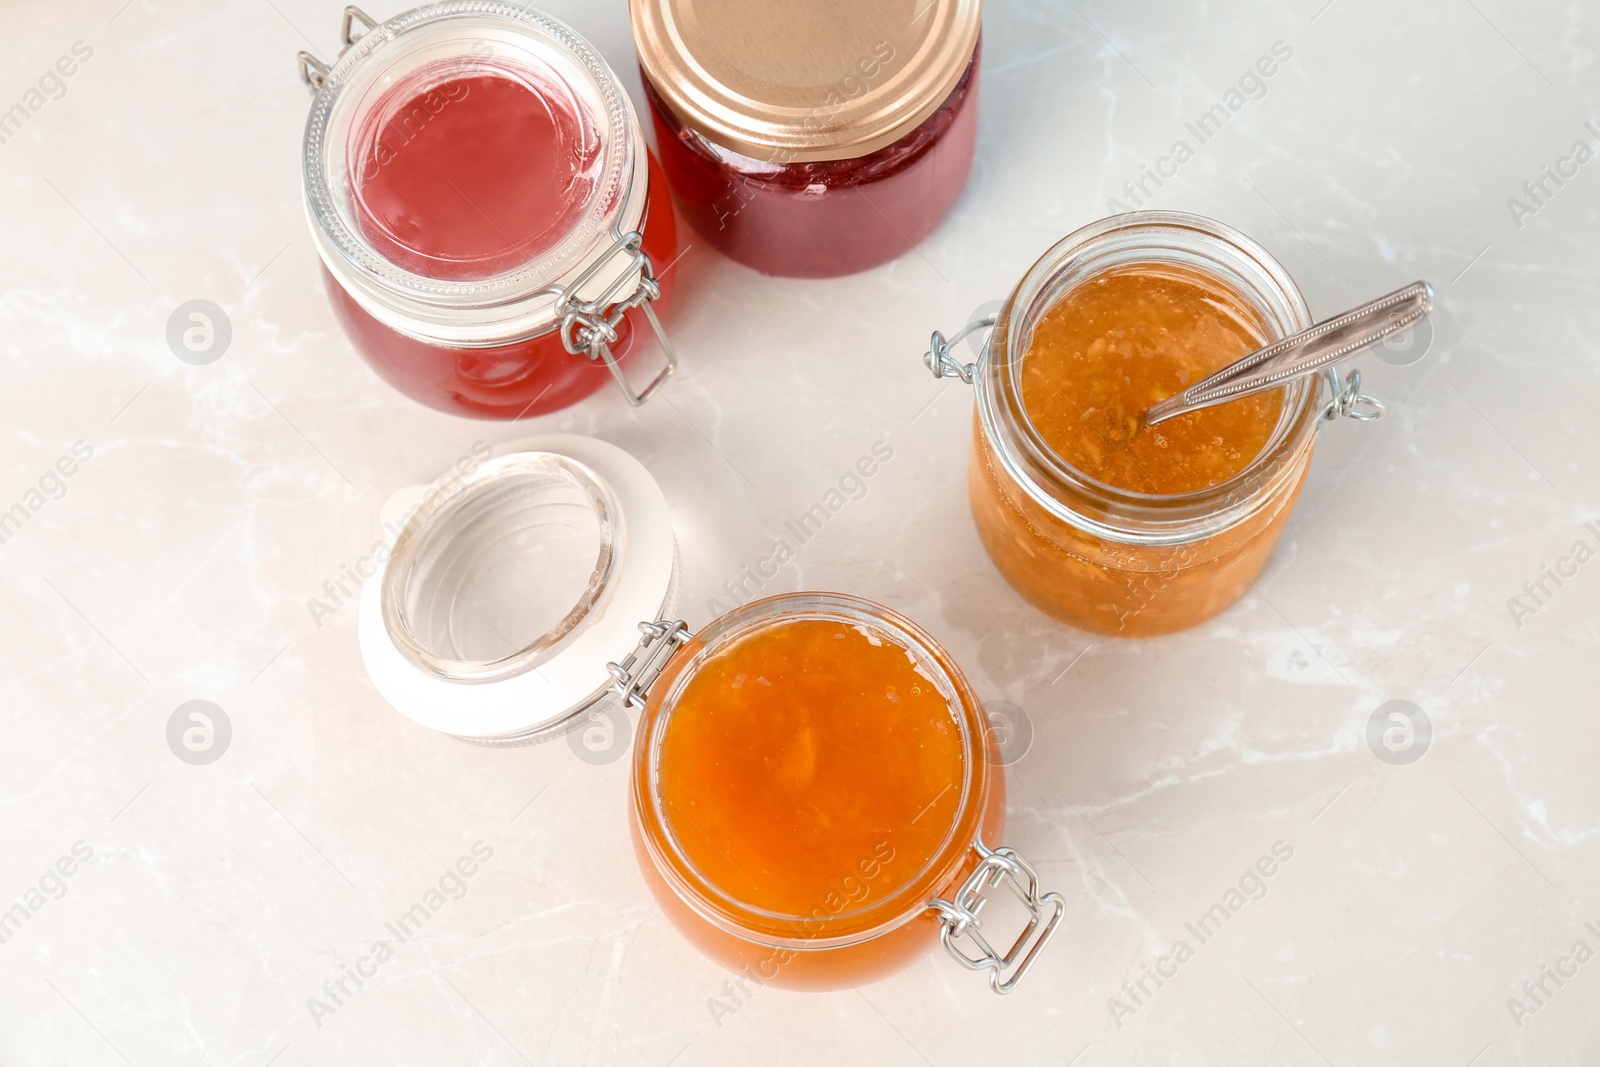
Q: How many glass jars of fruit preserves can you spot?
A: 4